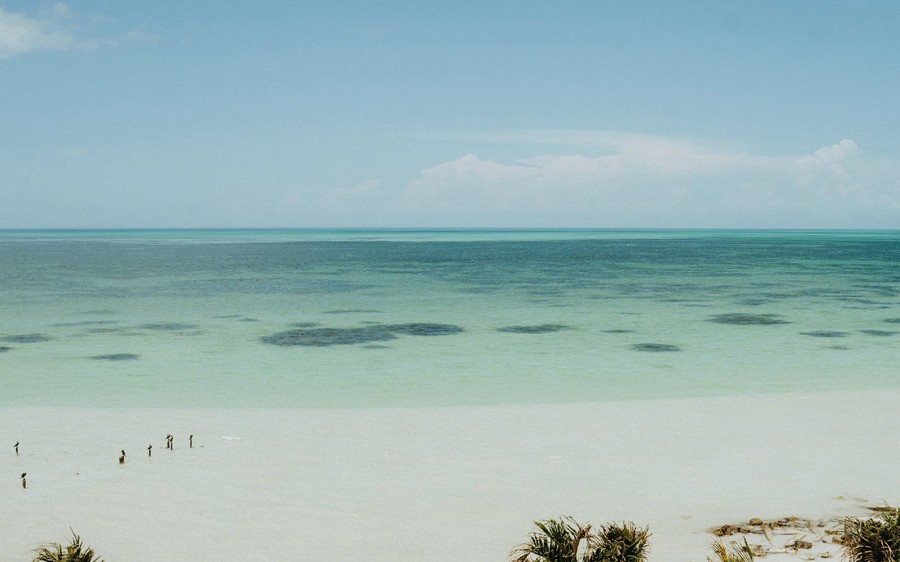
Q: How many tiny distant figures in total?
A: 7